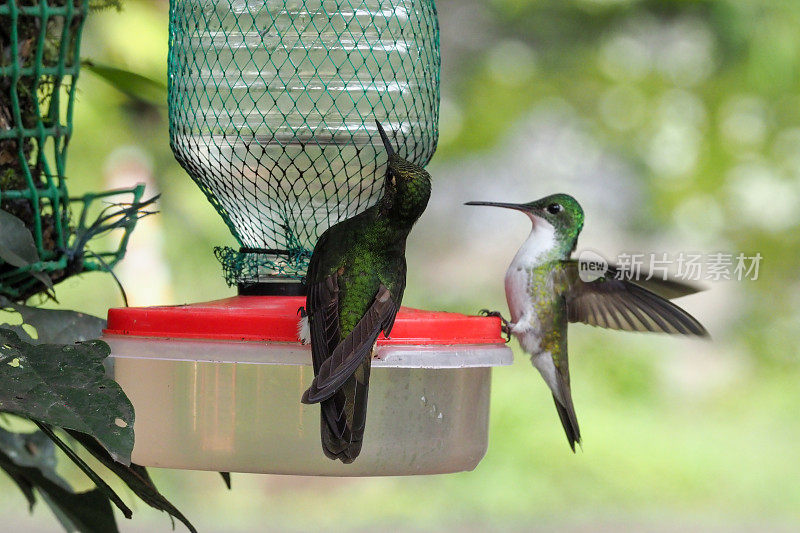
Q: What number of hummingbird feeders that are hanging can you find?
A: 1